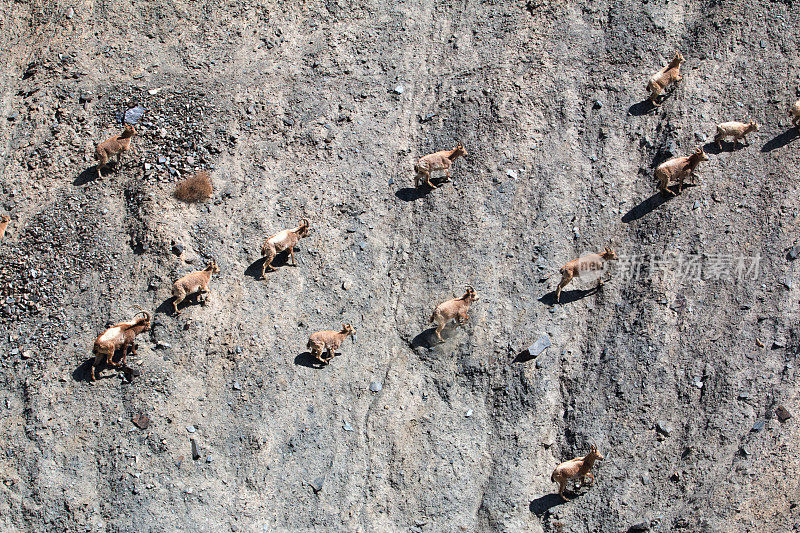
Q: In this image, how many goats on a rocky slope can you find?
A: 14